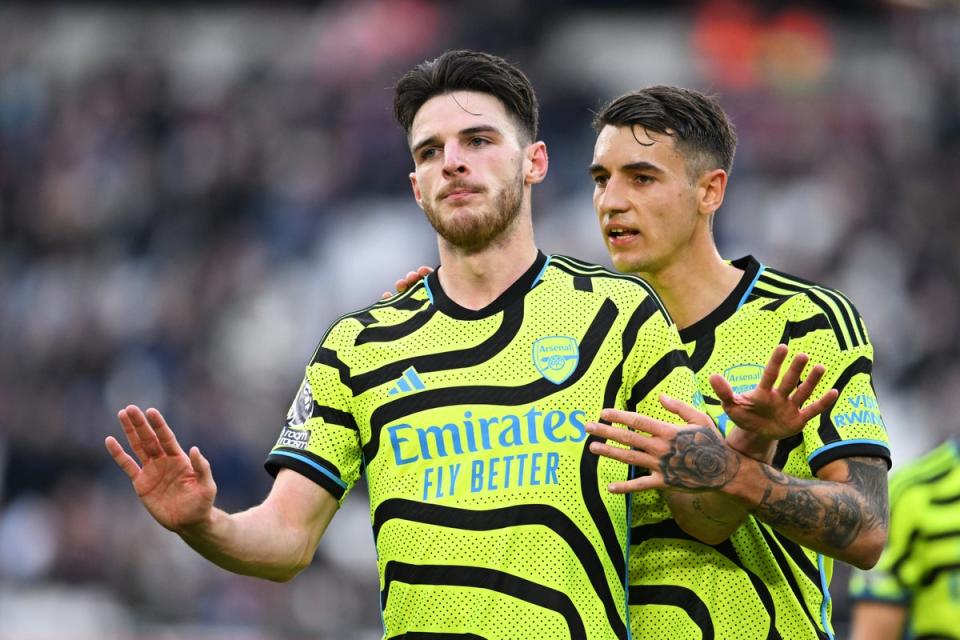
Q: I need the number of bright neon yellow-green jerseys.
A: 3